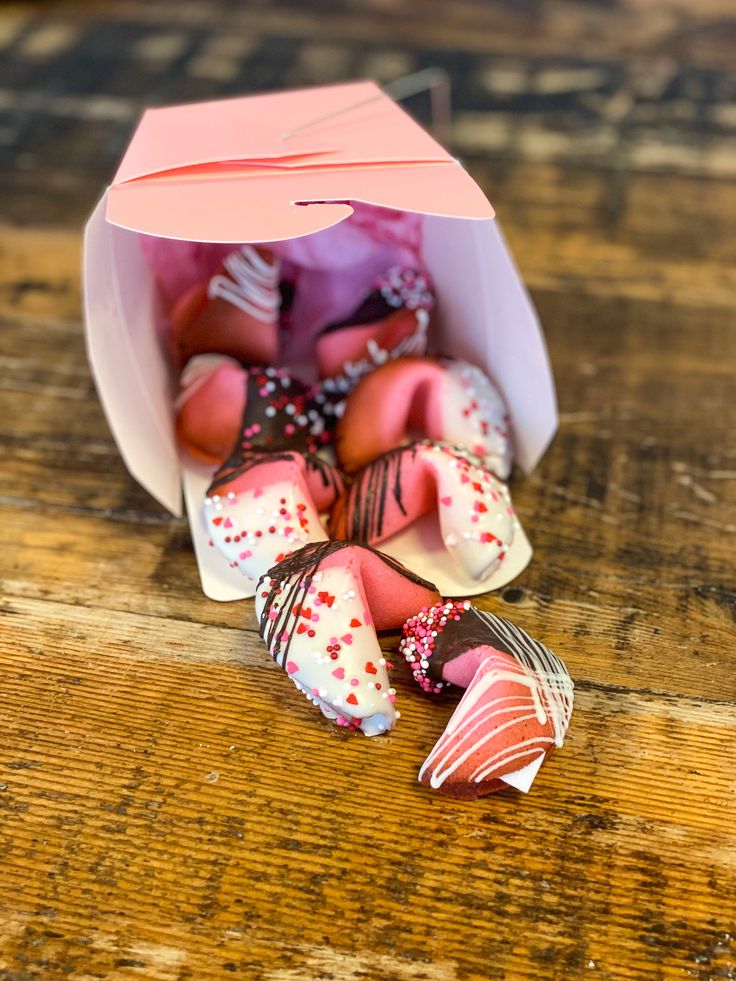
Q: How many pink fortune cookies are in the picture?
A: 8